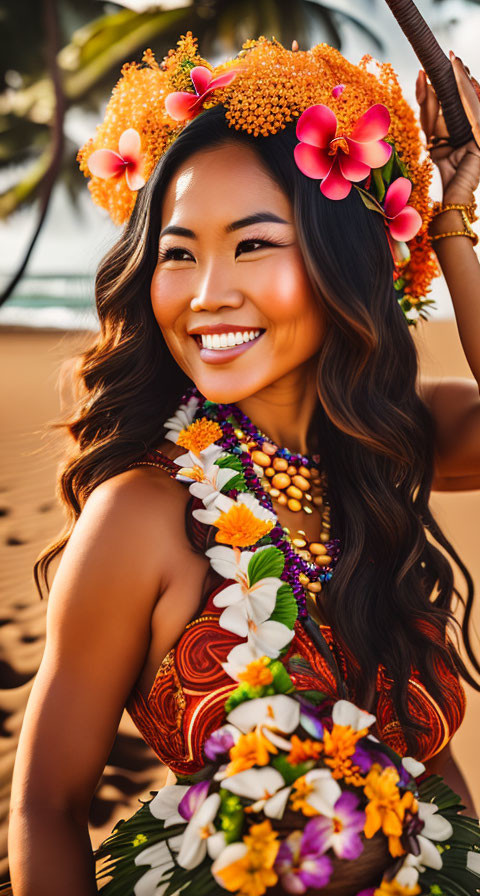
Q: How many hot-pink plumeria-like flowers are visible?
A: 4